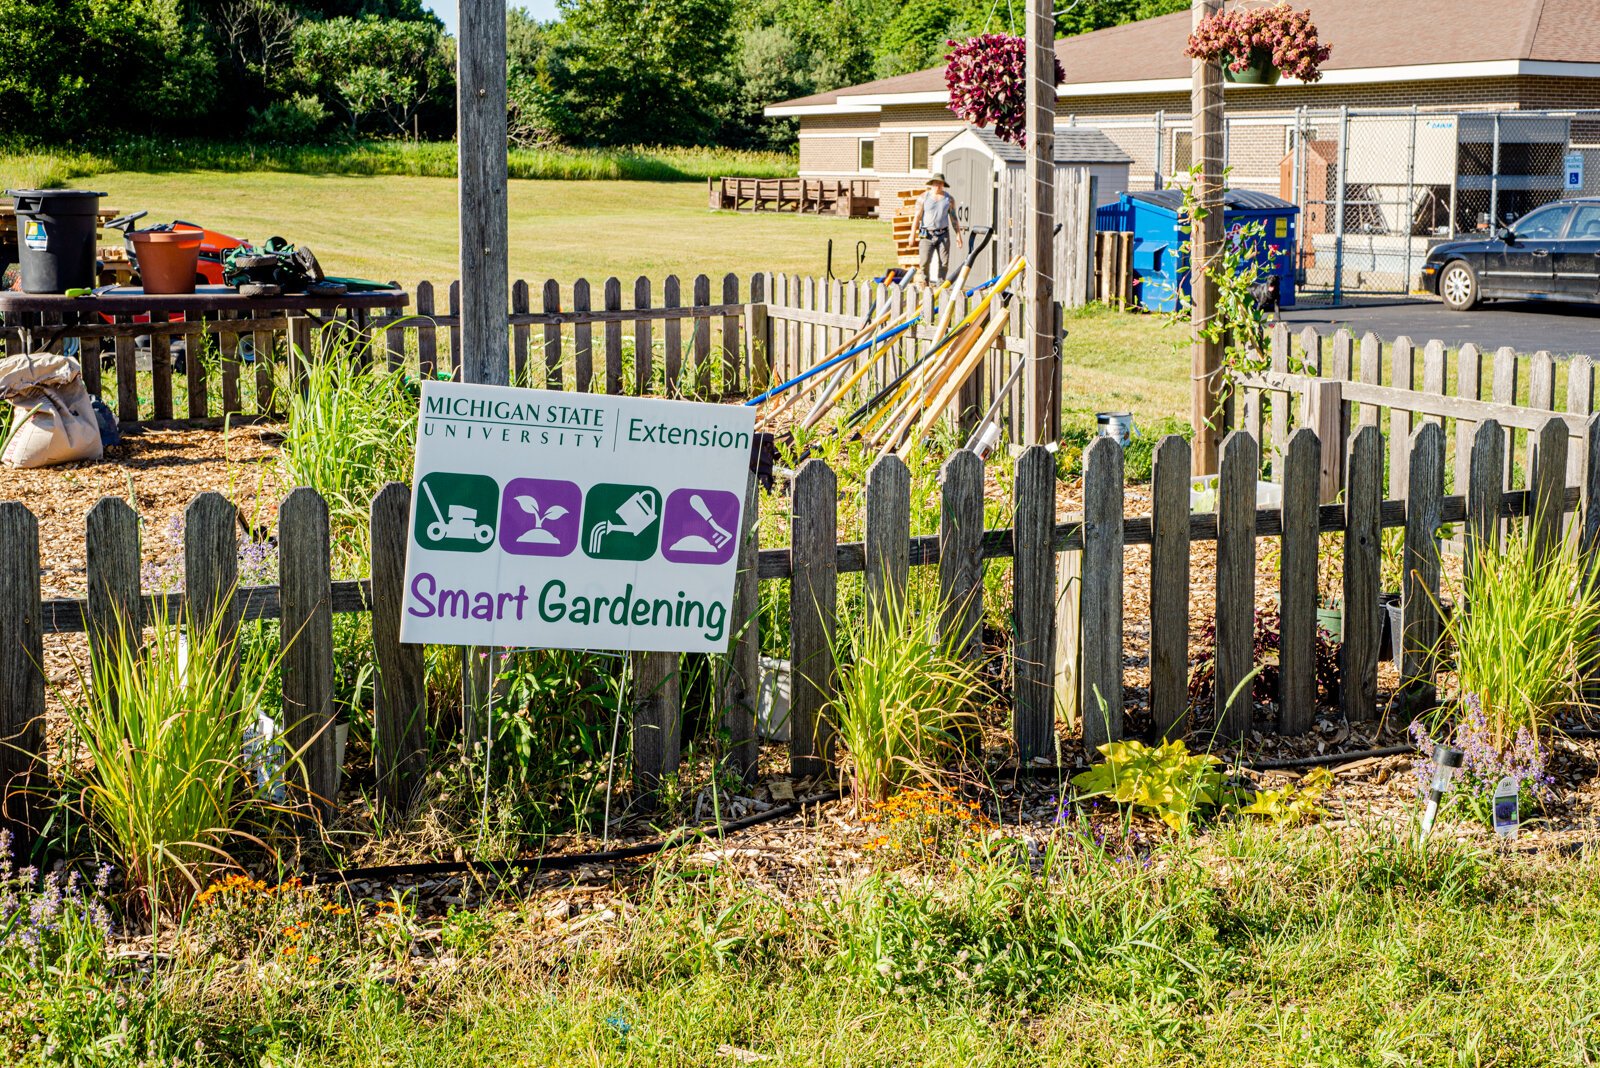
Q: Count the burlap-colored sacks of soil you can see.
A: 1